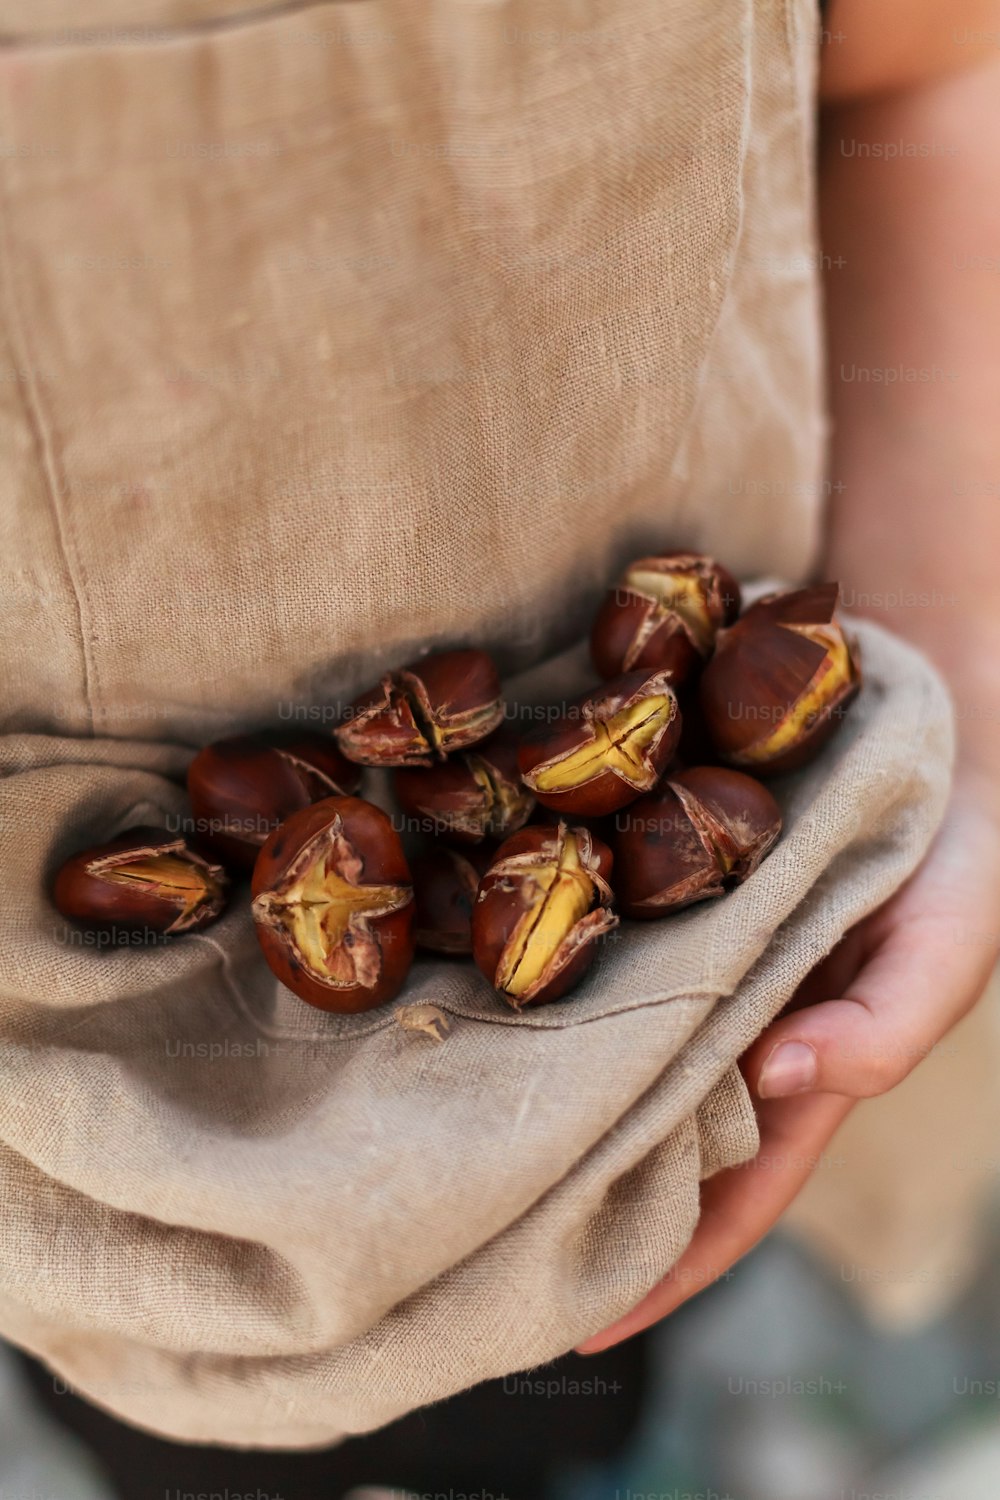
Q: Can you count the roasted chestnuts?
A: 11